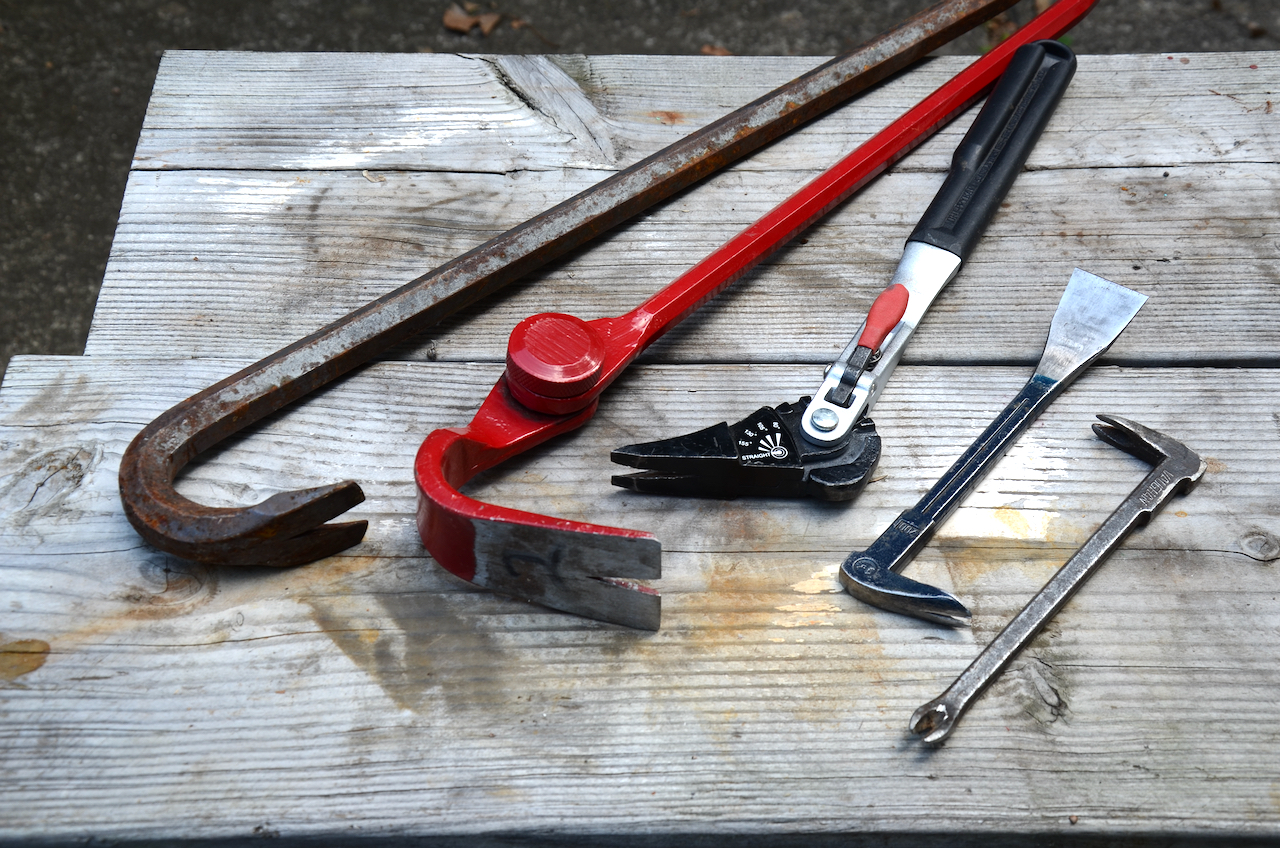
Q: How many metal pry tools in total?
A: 5